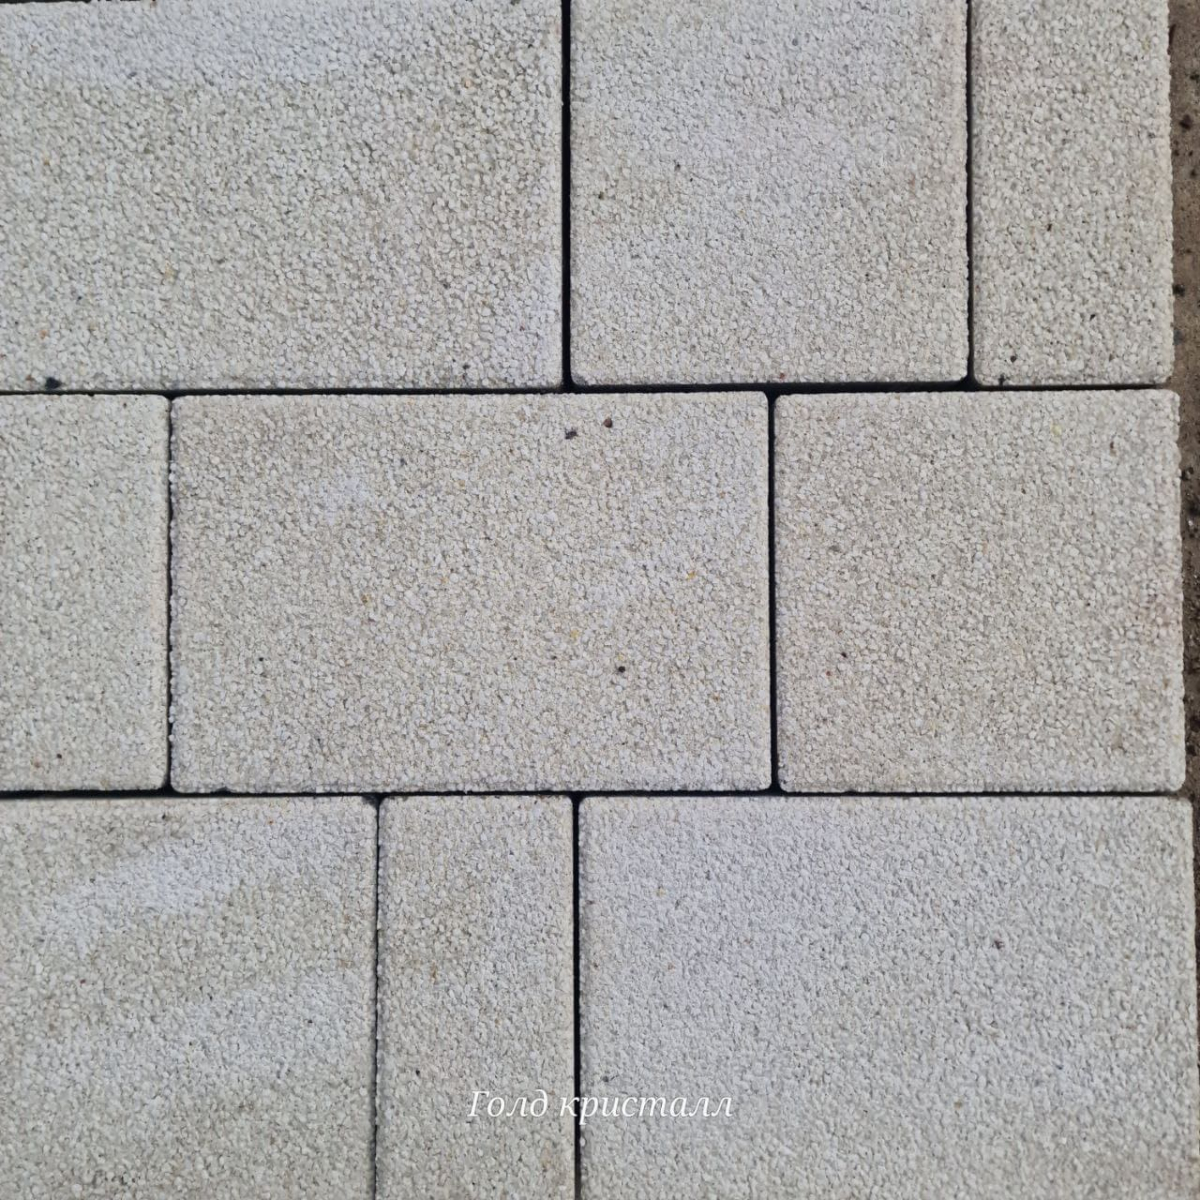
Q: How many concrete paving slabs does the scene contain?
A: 9